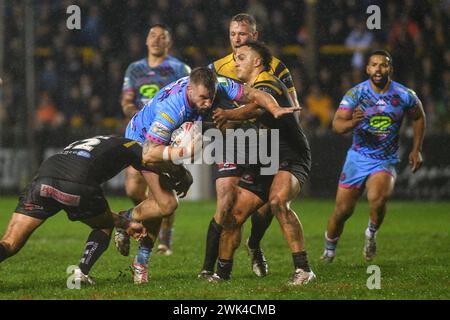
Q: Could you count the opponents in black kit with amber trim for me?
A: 3